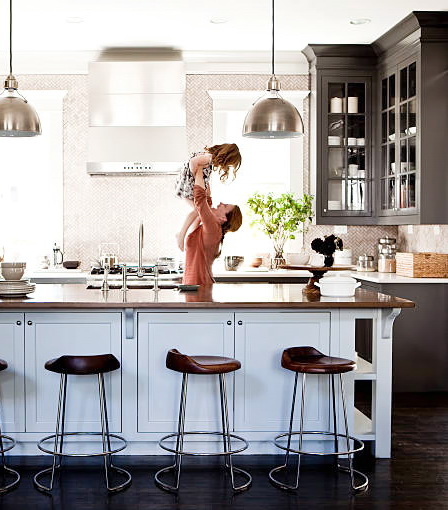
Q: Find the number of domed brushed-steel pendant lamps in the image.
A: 2